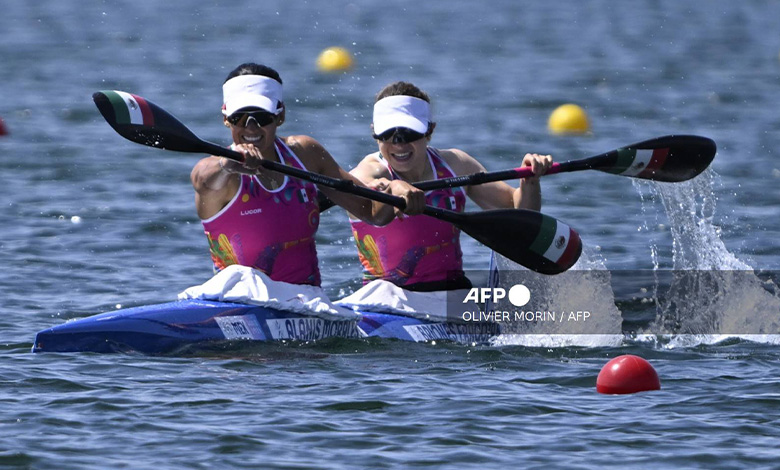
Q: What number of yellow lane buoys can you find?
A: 2